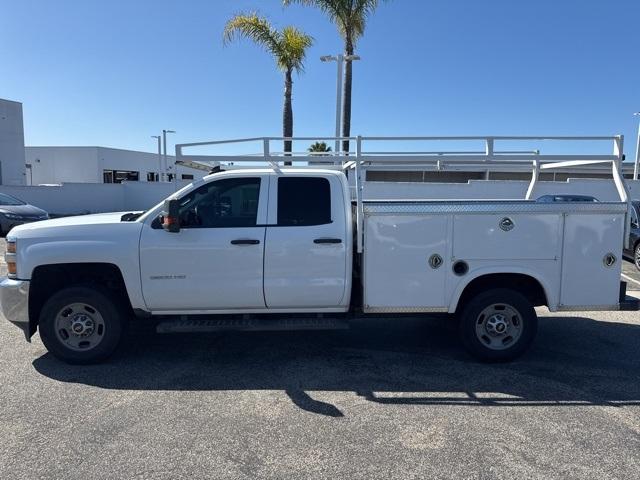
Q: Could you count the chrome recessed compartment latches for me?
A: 3